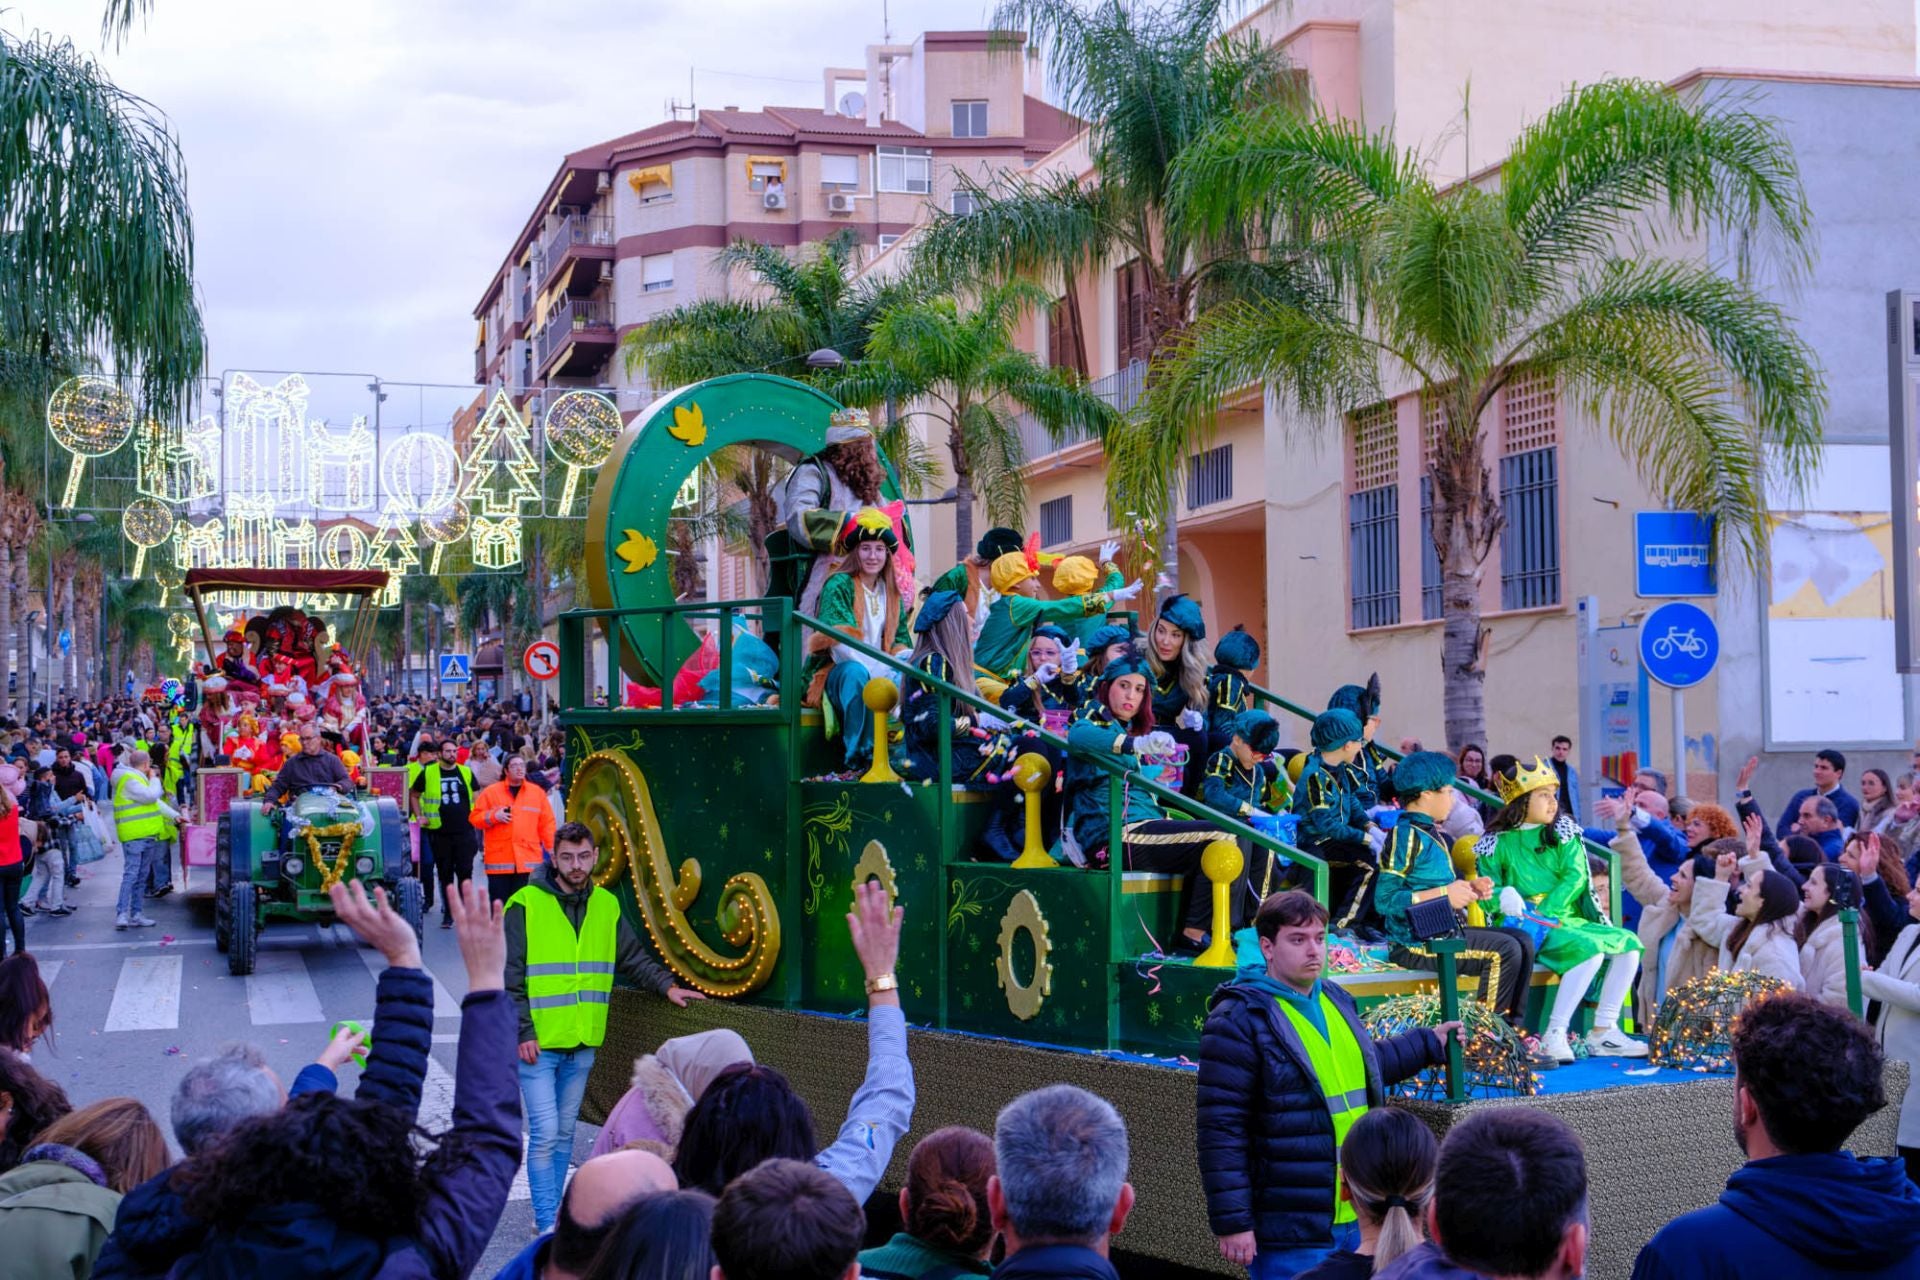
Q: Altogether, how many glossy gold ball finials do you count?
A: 5